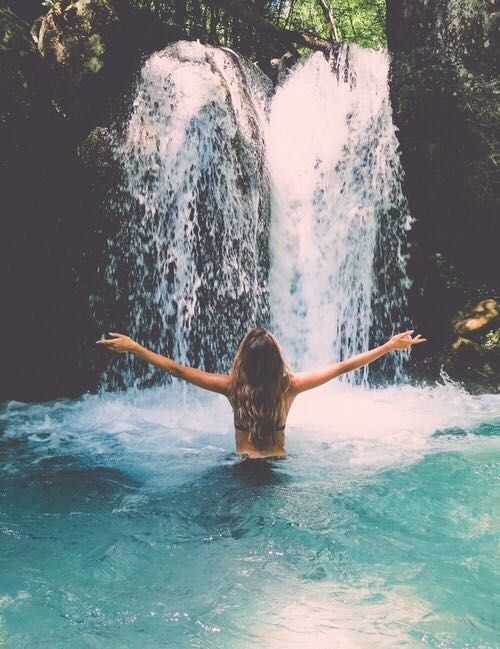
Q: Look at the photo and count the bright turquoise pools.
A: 1